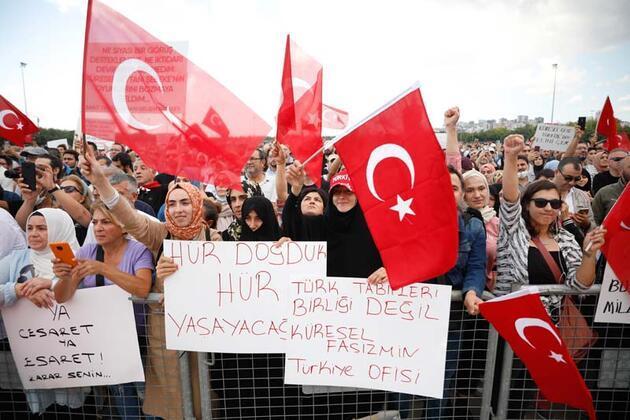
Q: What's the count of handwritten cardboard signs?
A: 5